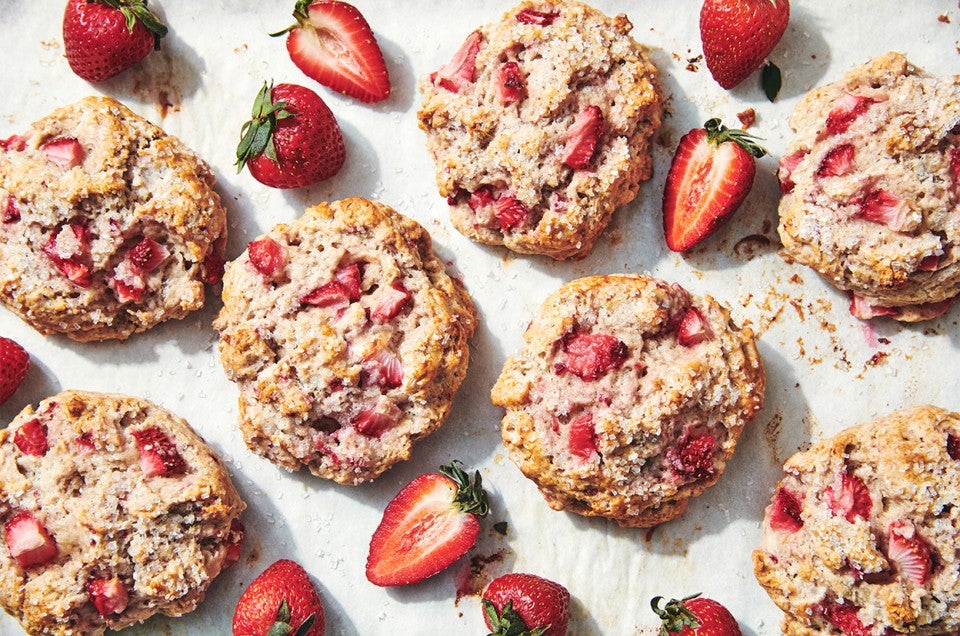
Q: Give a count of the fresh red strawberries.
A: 10